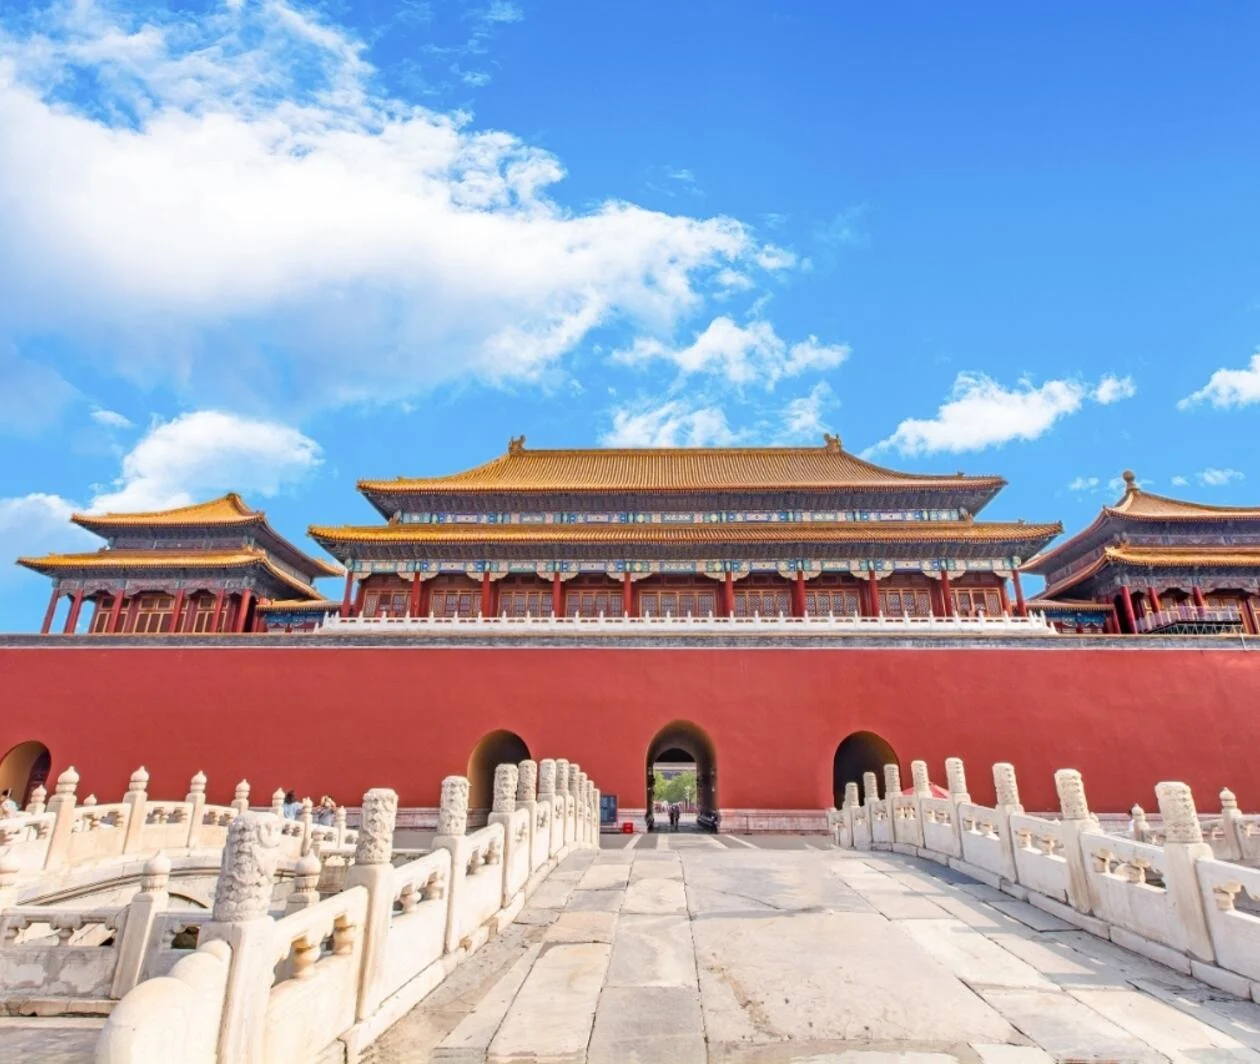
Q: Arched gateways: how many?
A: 4